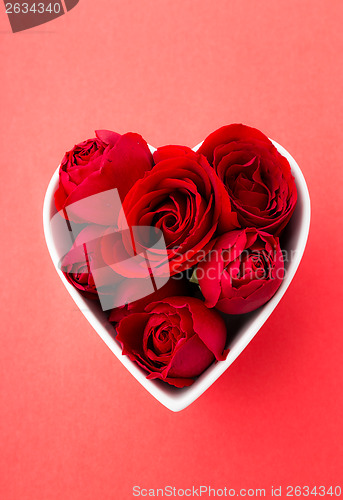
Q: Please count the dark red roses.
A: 6